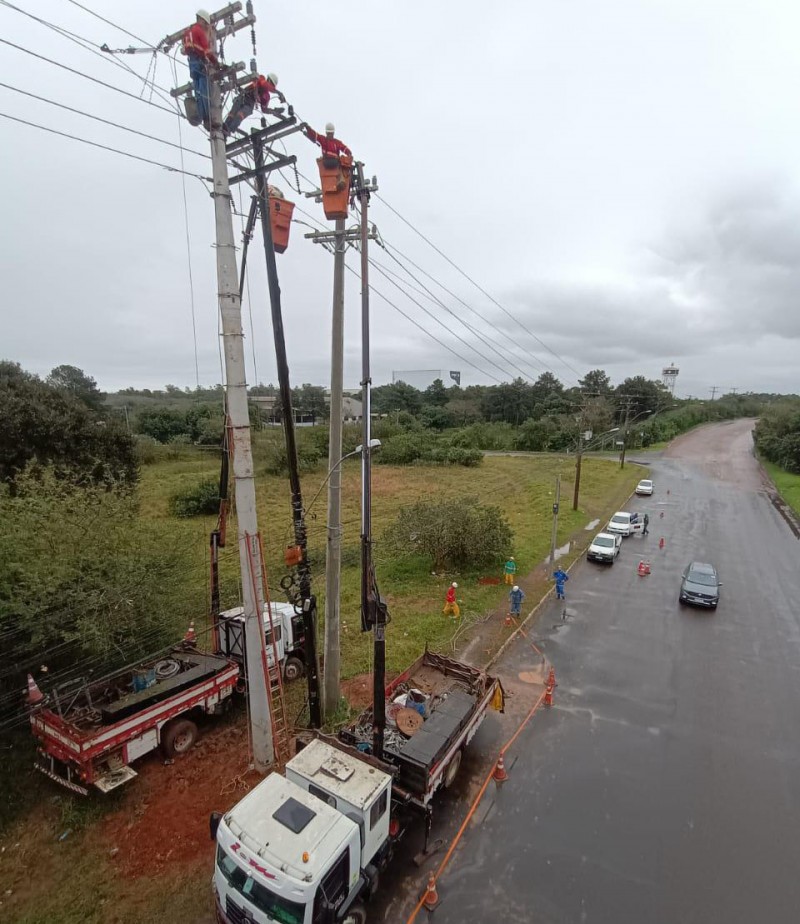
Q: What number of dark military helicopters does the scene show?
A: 0